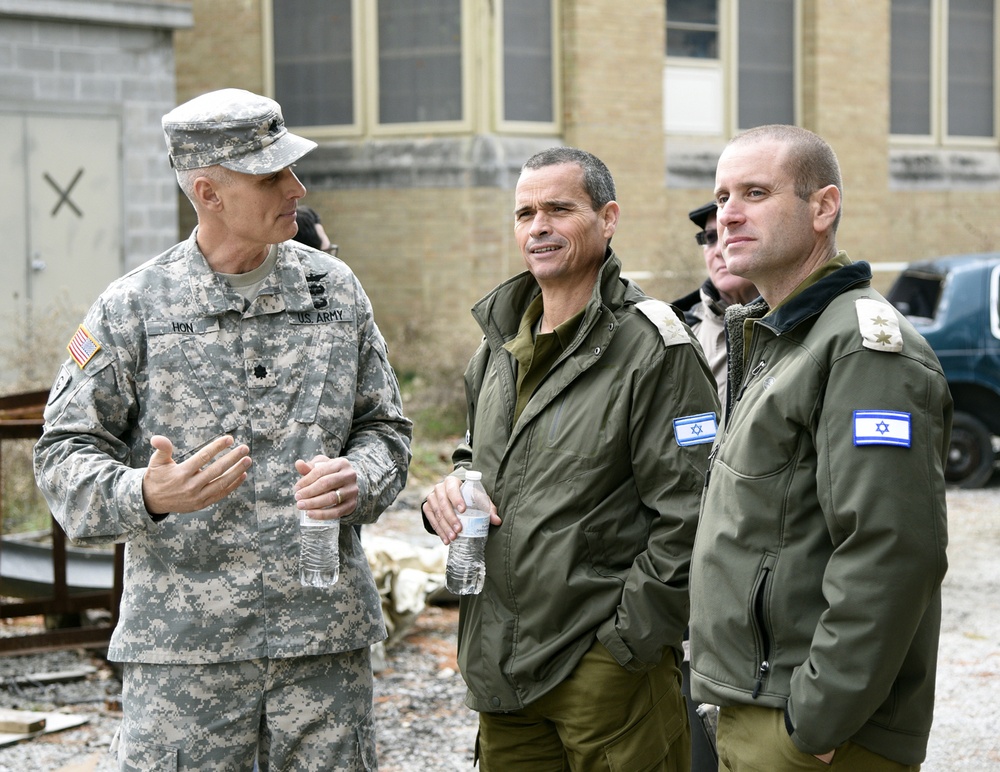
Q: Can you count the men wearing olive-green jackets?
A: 2